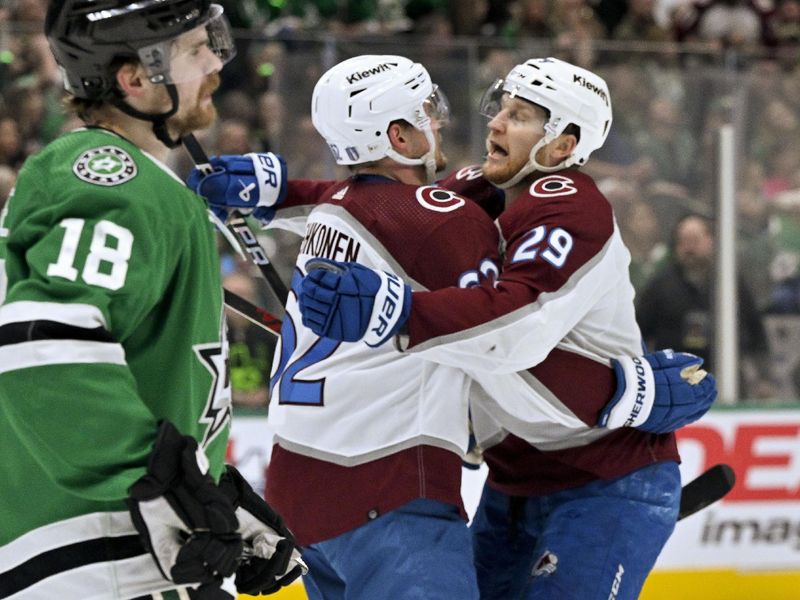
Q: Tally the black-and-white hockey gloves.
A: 2